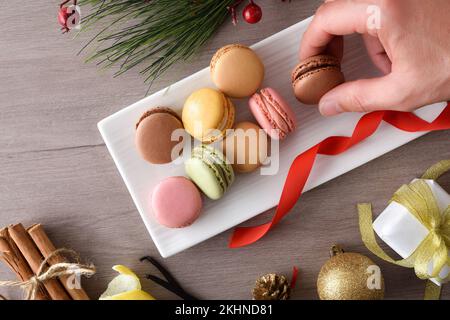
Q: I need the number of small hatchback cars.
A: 0